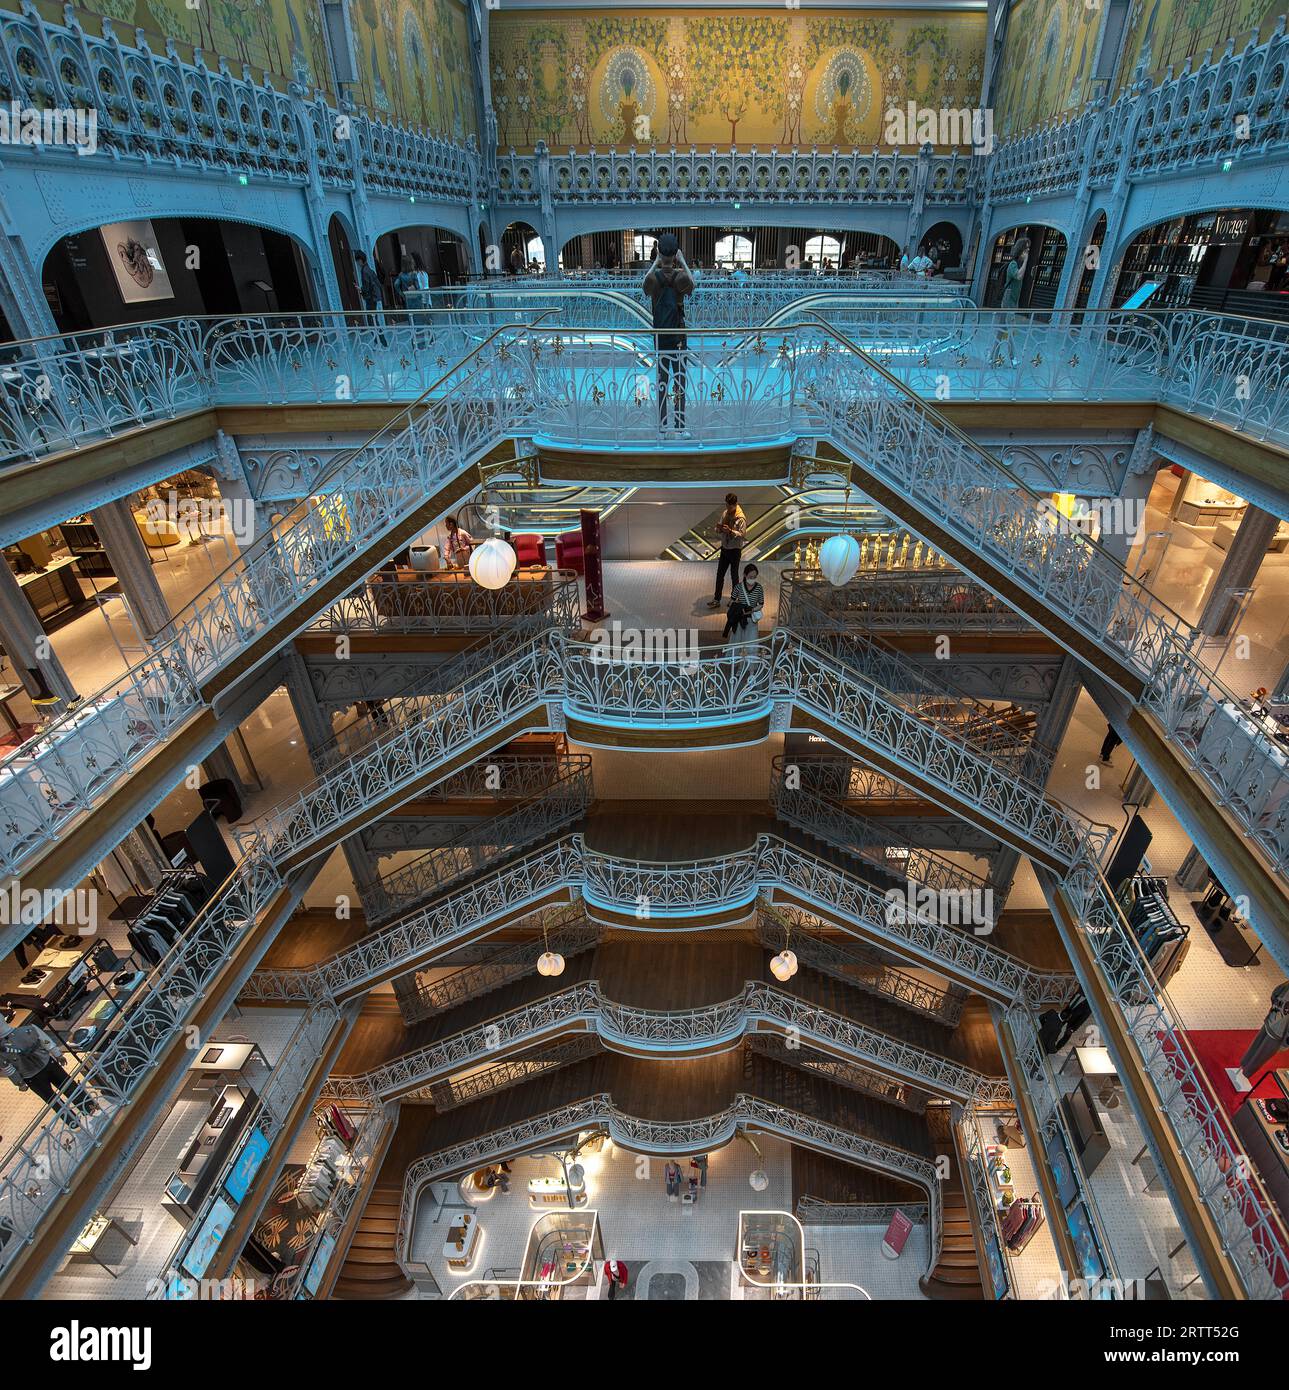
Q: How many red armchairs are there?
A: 2